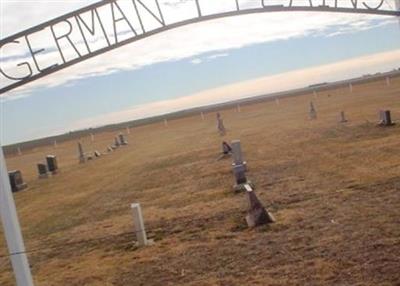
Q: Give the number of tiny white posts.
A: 11